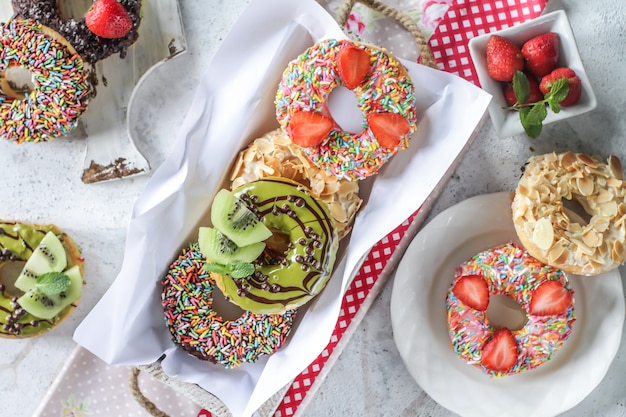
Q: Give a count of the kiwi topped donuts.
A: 2